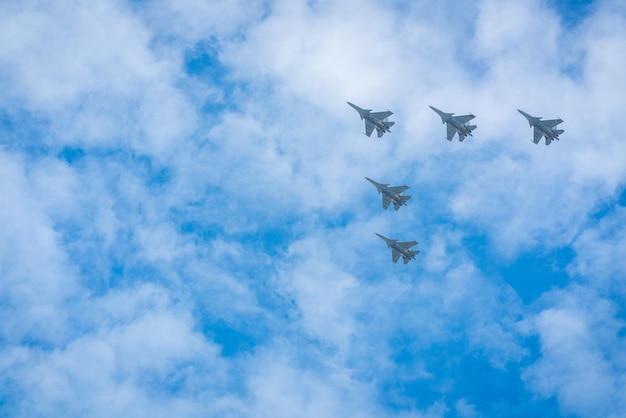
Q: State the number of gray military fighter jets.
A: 5